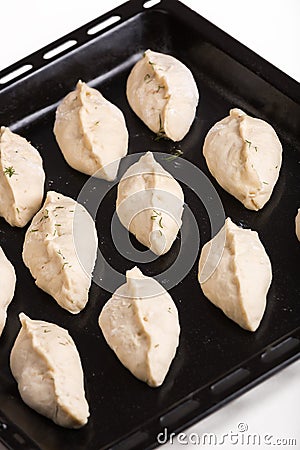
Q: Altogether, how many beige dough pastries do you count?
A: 11